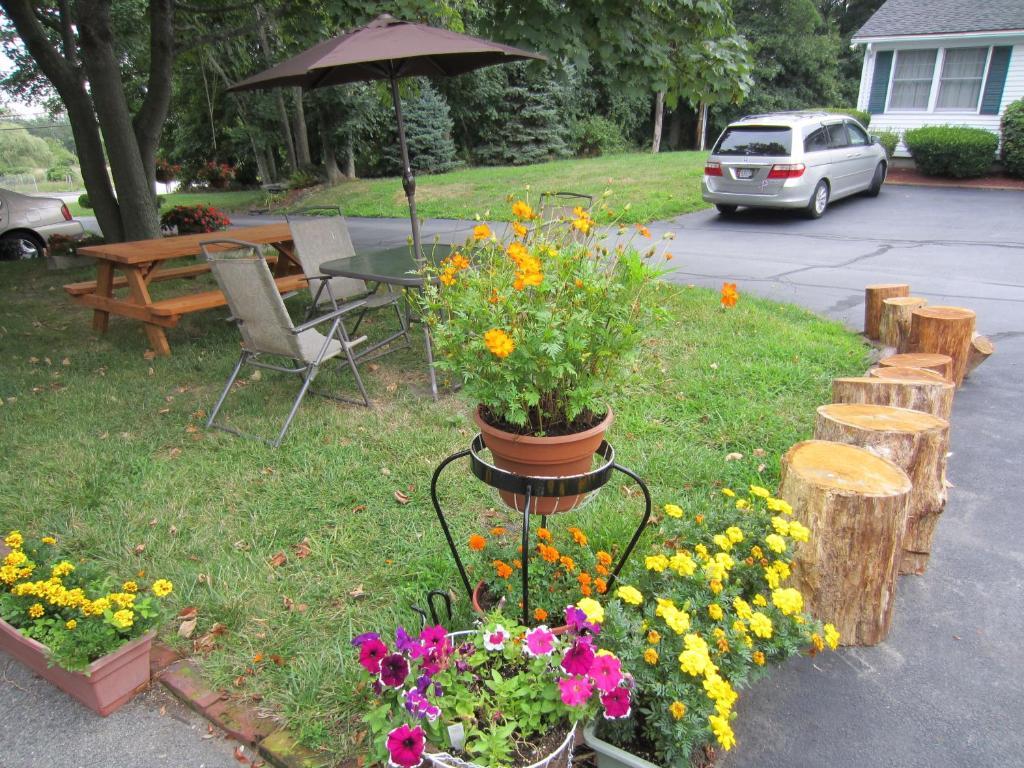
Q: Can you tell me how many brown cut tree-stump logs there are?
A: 9